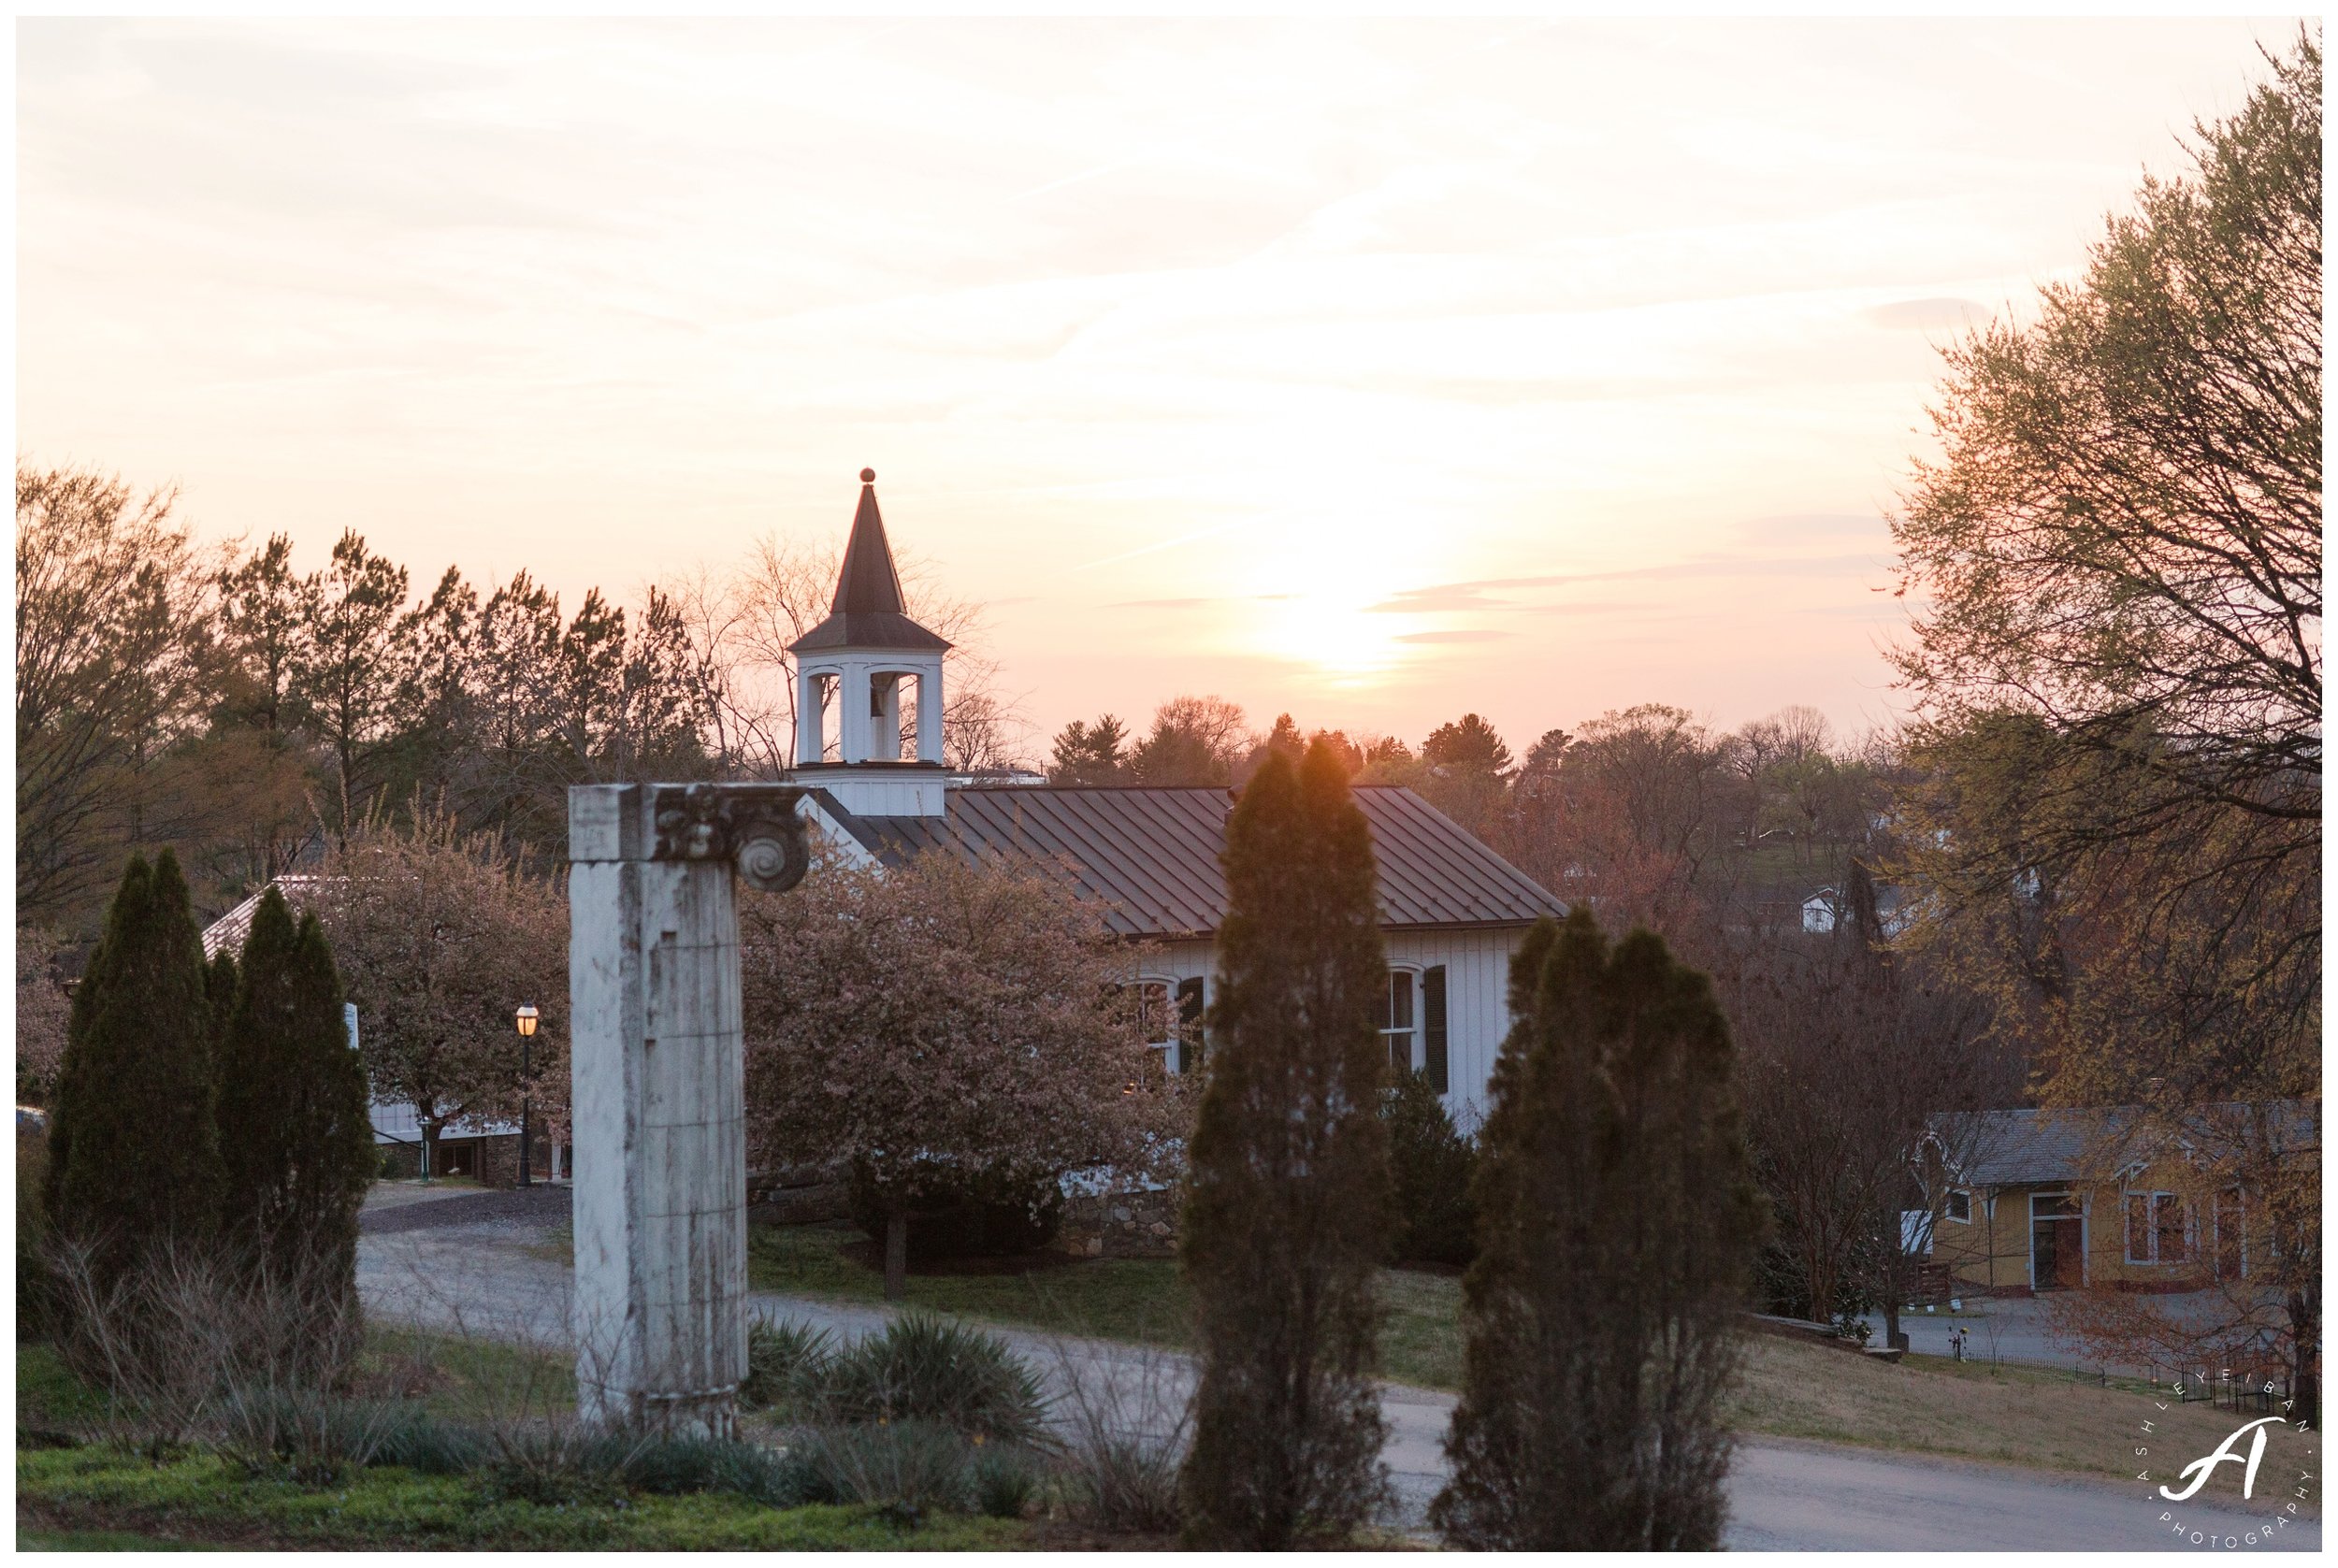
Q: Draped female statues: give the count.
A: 0